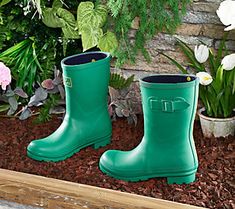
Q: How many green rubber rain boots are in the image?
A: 2